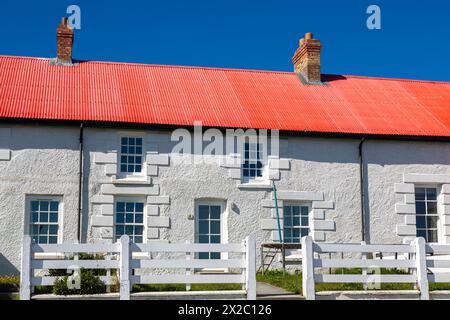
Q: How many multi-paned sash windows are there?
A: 6